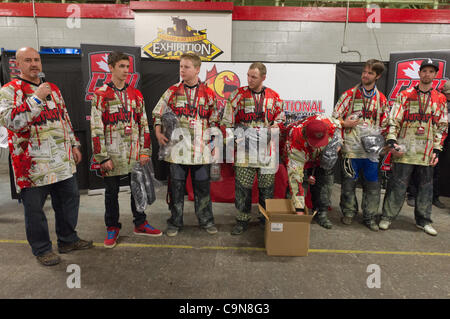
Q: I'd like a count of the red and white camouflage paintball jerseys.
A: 7